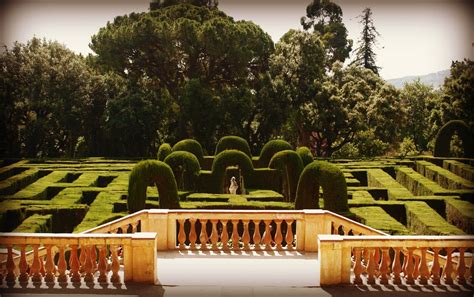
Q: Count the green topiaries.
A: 11